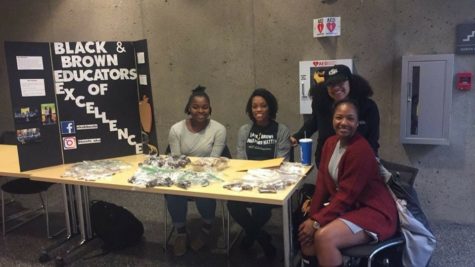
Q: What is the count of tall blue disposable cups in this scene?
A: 1